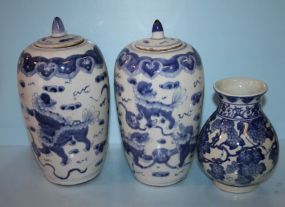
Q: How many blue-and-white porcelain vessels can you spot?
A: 3